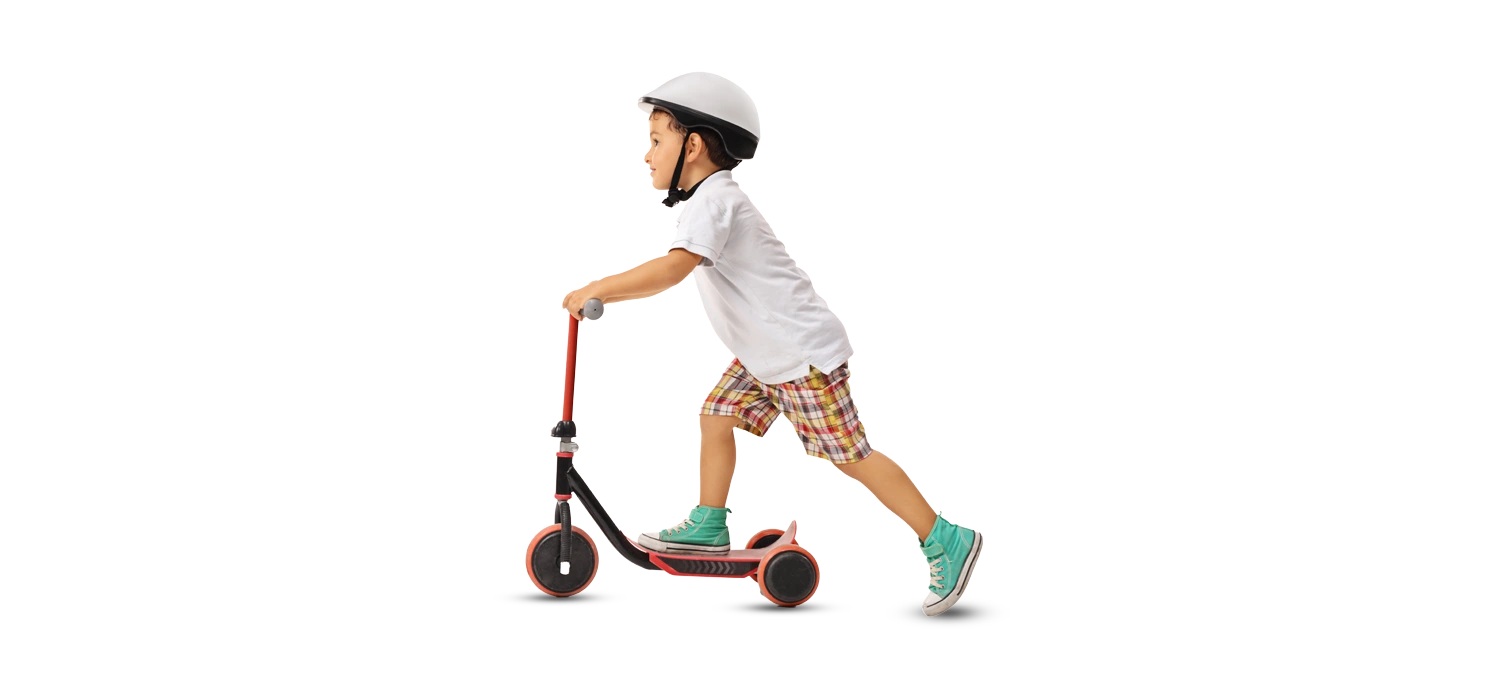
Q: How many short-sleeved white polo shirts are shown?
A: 1